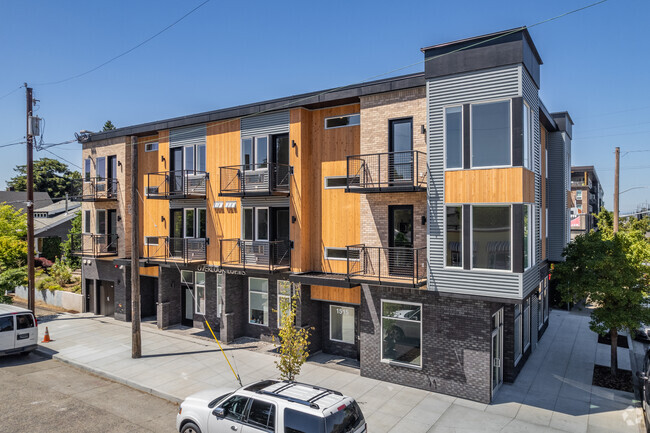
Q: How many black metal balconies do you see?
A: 8